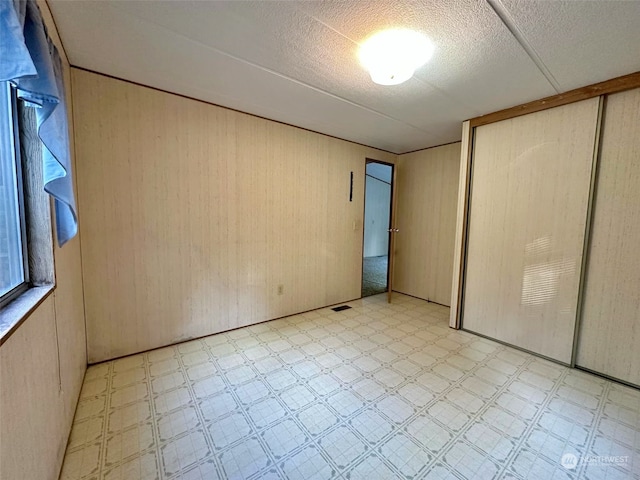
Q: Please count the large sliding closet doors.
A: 2